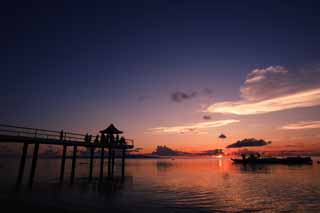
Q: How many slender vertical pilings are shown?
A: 9